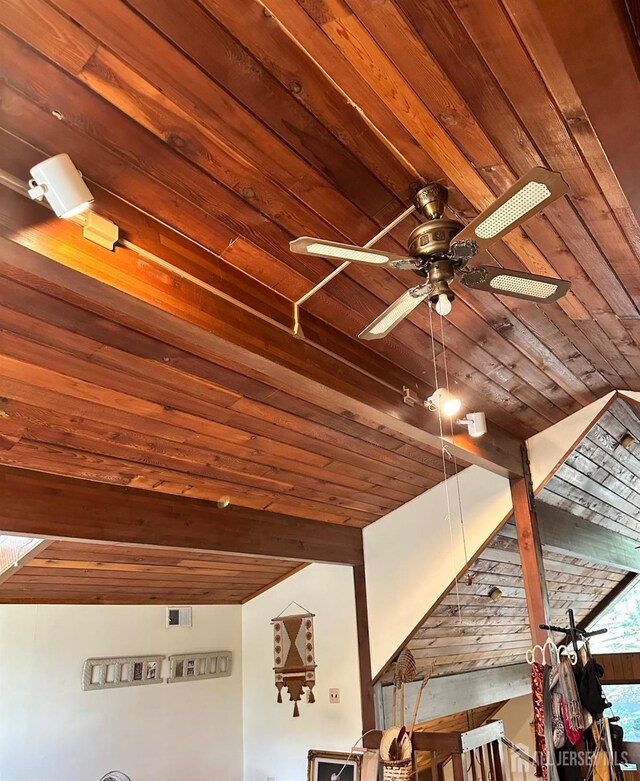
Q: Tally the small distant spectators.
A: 0